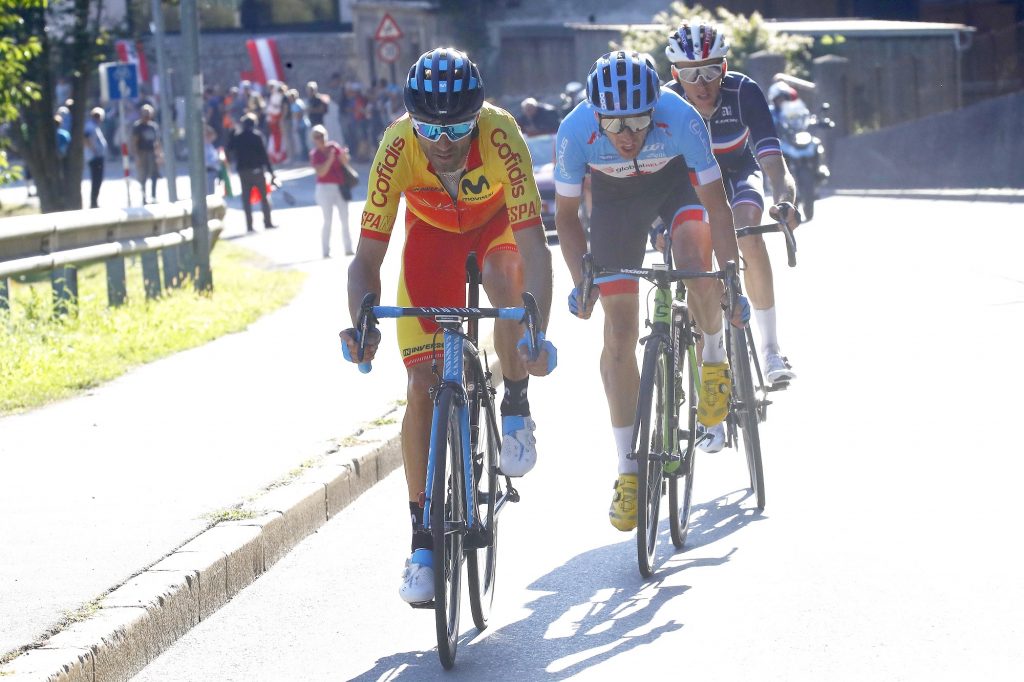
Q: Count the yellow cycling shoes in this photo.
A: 2